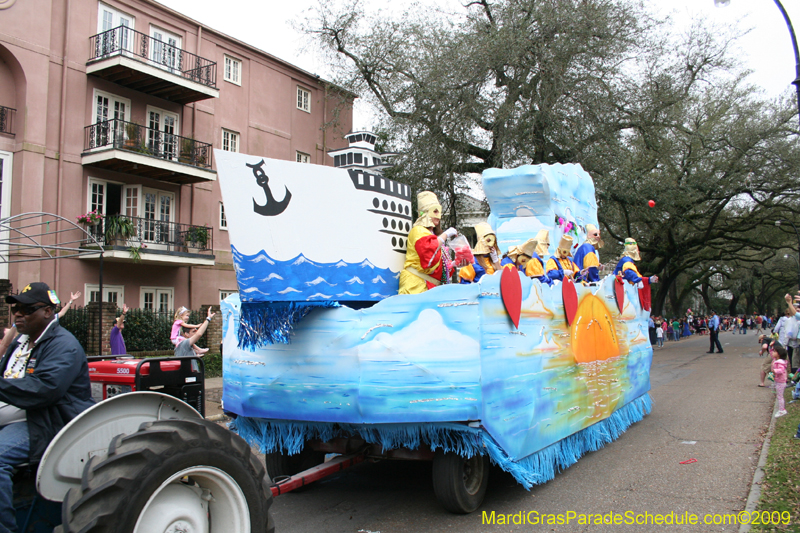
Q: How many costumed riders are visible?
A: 7